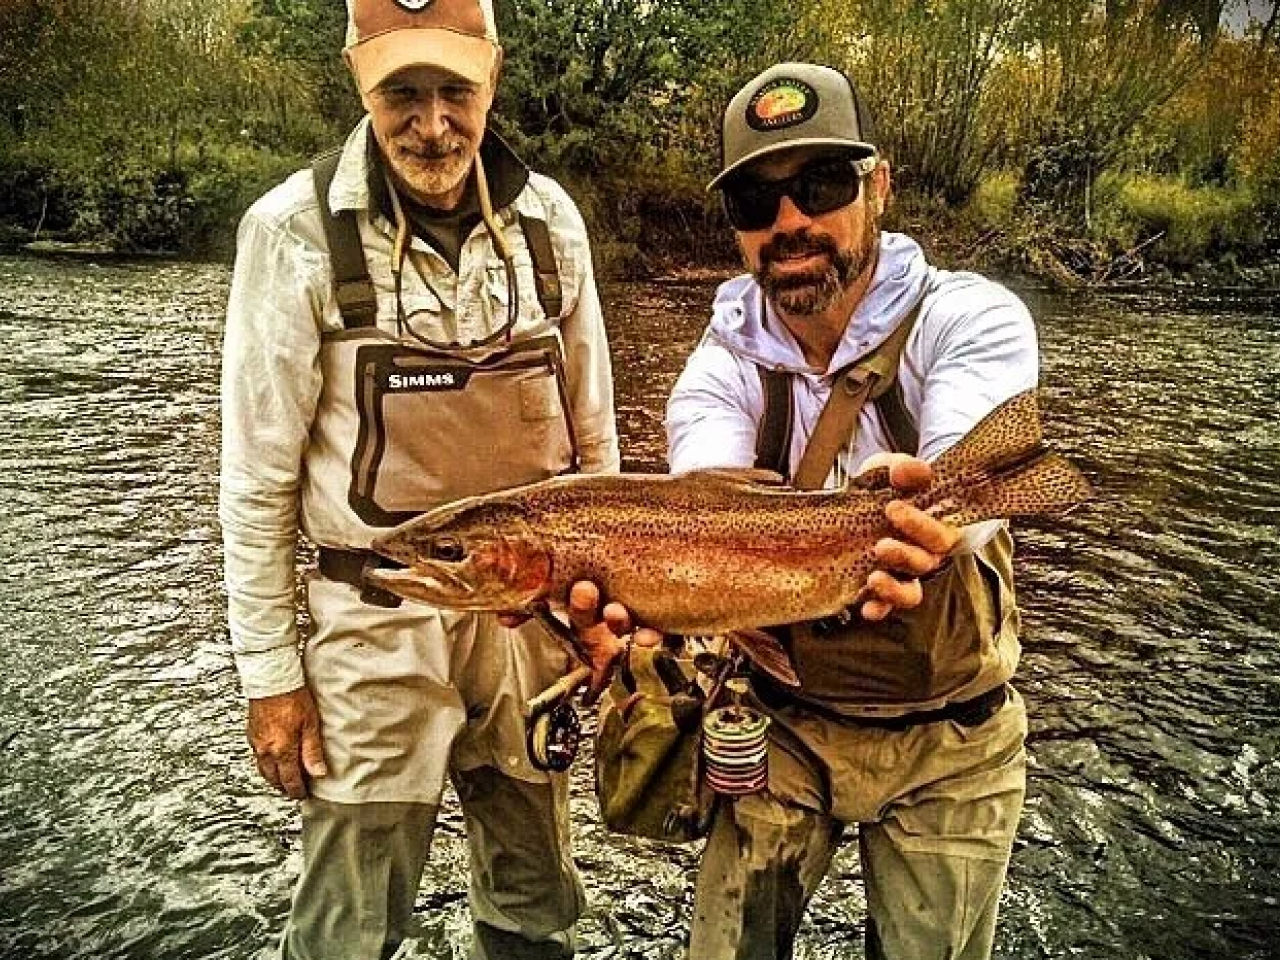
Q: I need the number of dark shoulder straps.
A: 4